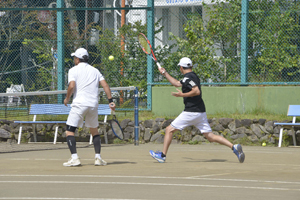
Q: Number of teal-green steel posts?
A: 3